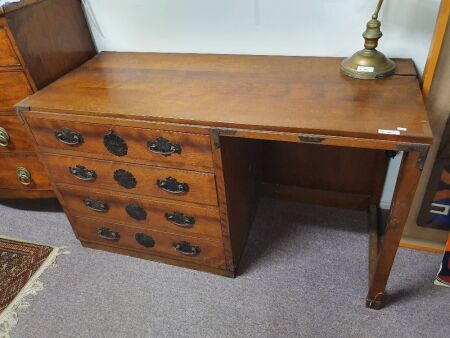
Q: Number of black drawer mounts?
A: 12